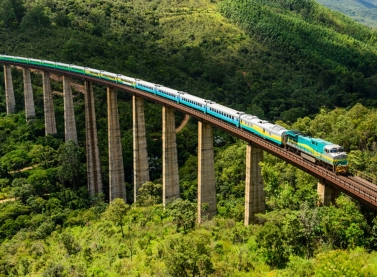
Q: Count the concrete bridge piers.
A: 11